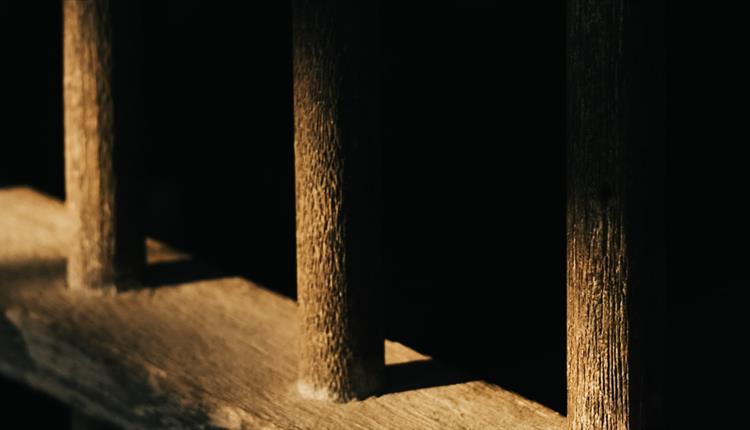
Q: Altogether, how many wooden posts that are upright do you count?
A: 3